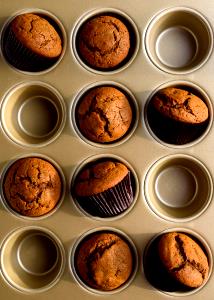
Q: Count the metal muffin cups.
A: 12